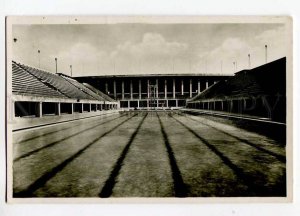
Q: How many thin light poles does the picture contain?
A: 6